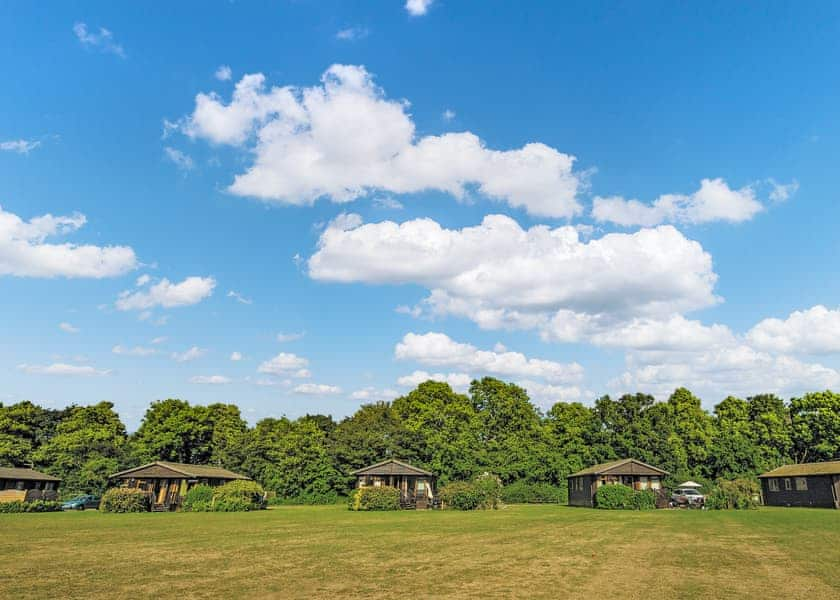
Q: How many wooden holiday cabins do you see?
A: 5